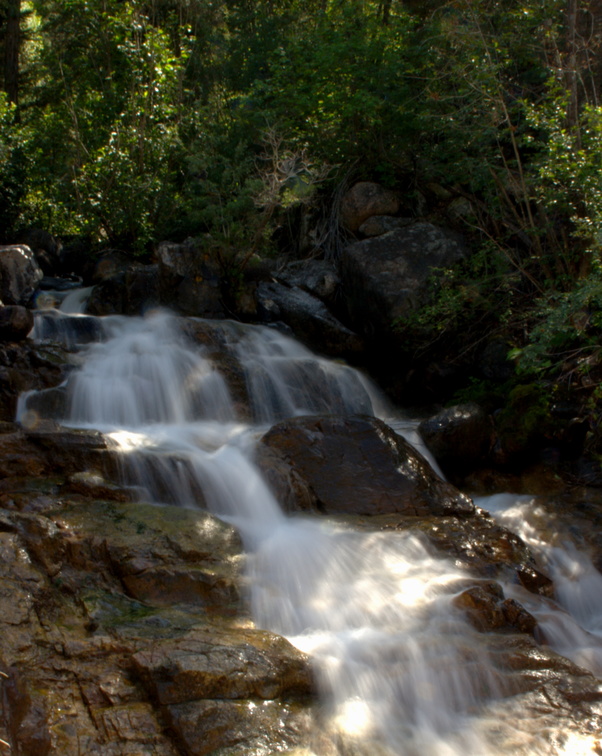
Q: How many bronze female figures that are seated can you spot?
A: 0